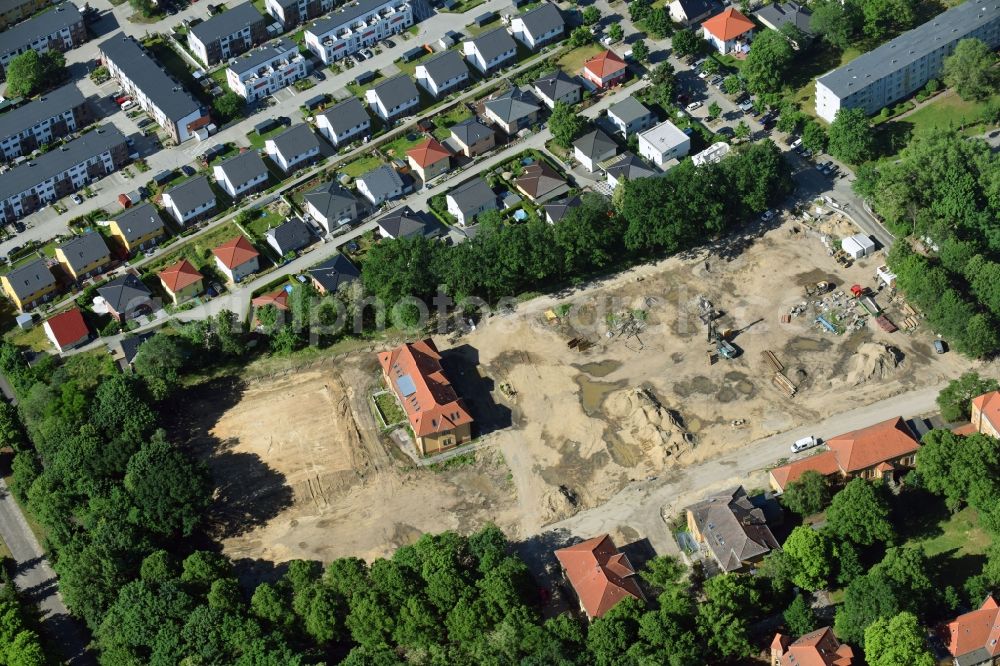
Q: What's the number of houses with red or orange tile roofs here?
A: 13